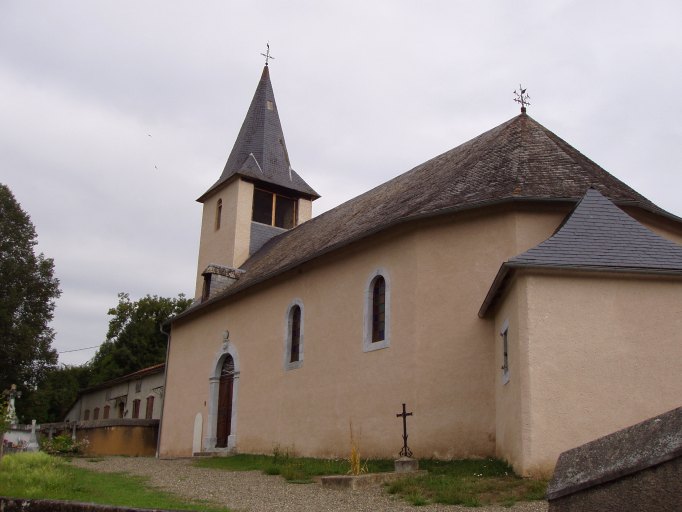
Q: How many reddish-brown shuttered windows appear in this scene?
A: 5